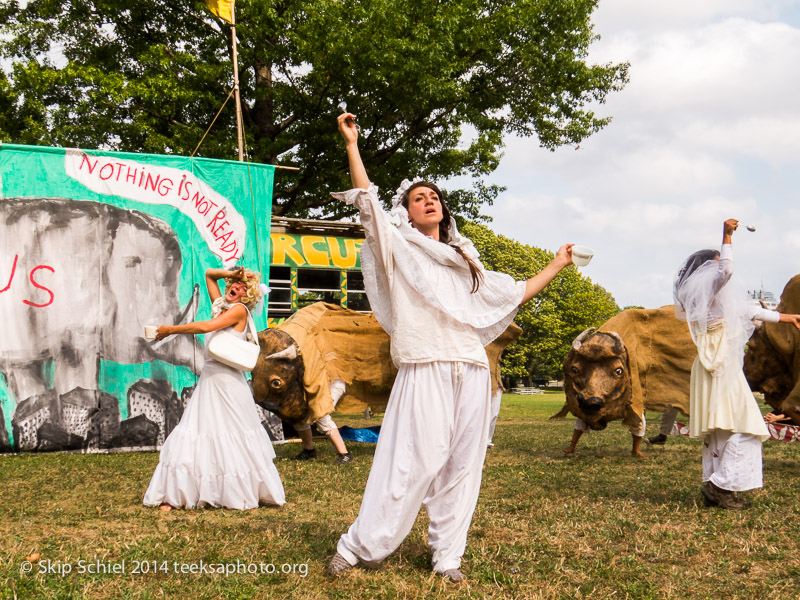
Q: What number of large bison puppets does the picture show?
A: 3